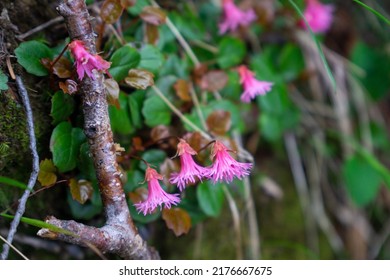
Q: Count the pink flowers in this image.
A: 7